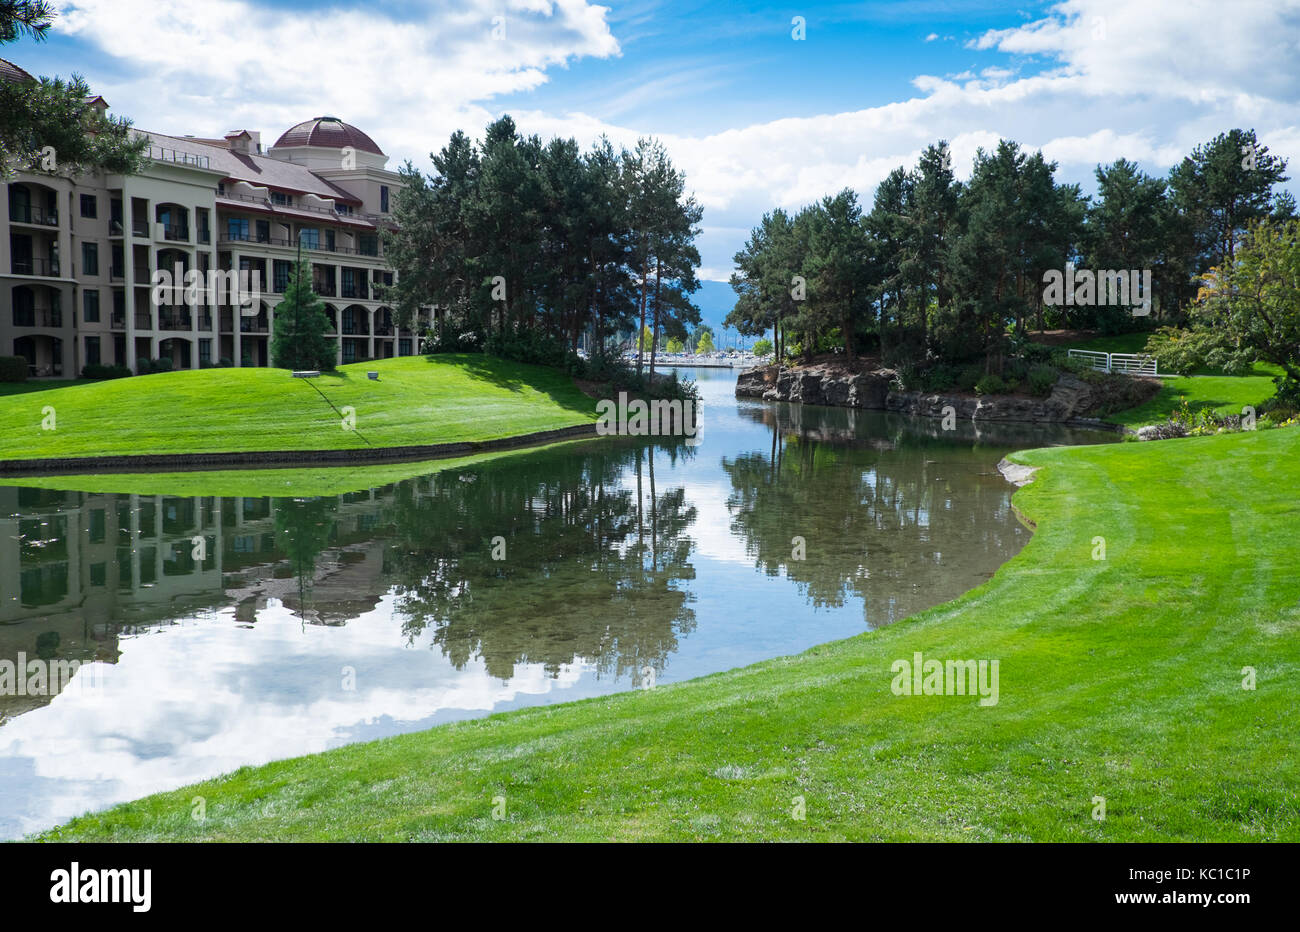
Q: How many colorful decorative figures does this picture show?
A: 0